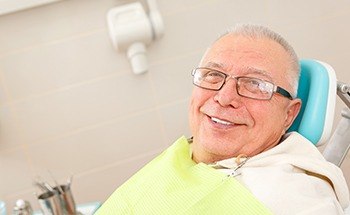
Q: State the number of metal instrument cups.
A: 2